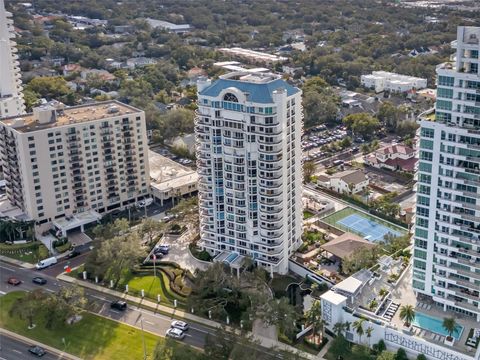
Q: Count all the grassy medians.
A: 1